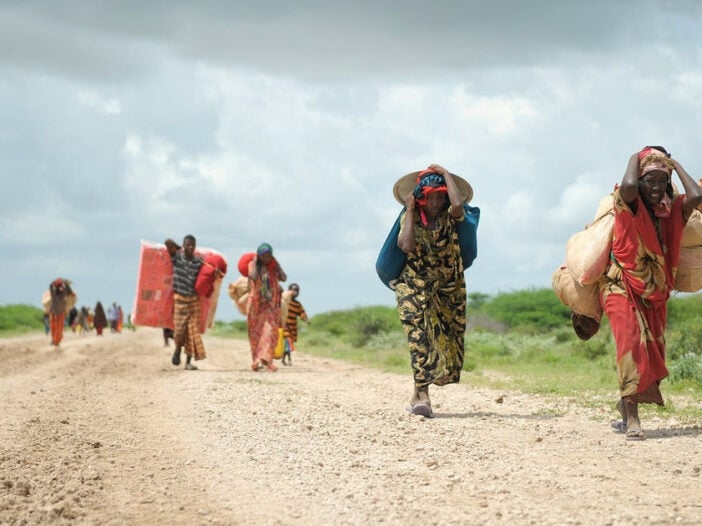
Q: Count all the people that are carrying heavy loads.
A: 5